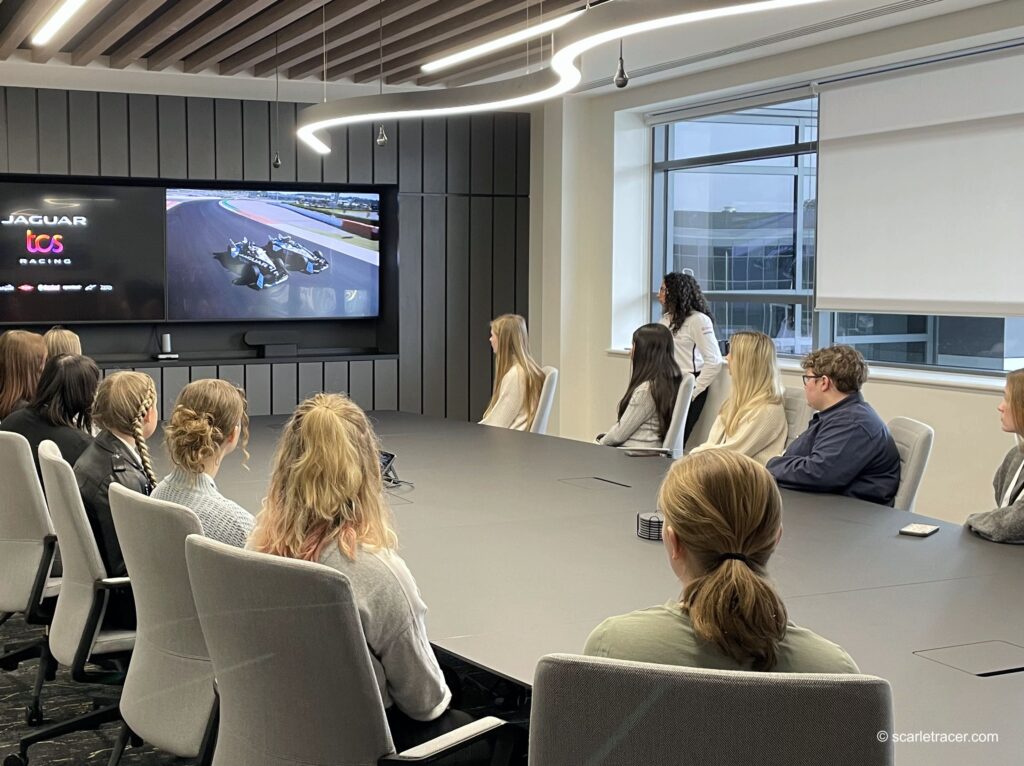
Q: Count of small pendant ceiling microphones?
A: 3